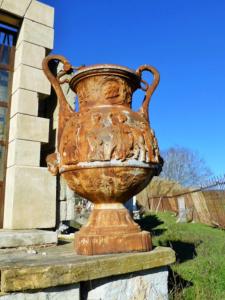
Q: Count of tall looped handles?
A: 2